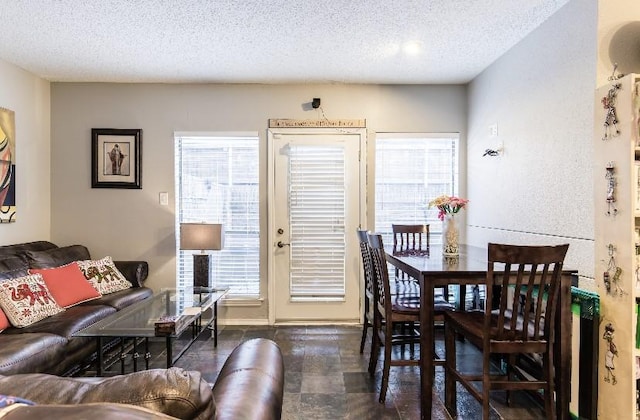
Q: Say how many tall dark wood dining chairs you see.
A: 4